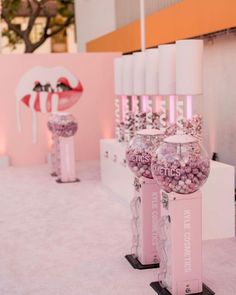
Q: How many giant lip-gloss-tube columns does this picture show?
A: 6